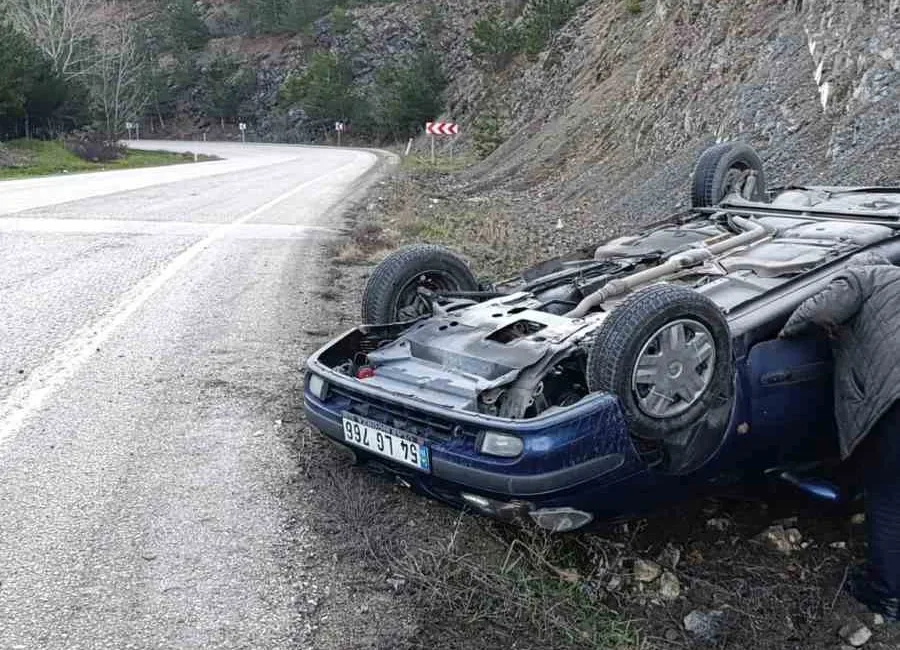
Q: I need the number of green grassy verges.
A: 1